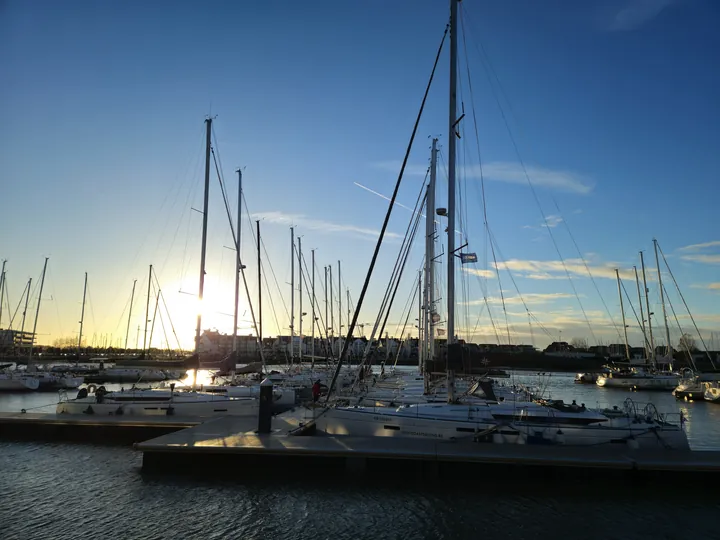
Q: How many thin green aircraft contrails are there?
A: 0